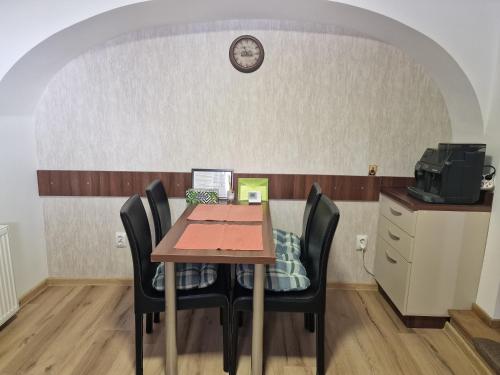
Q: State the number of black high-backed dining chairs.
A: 4